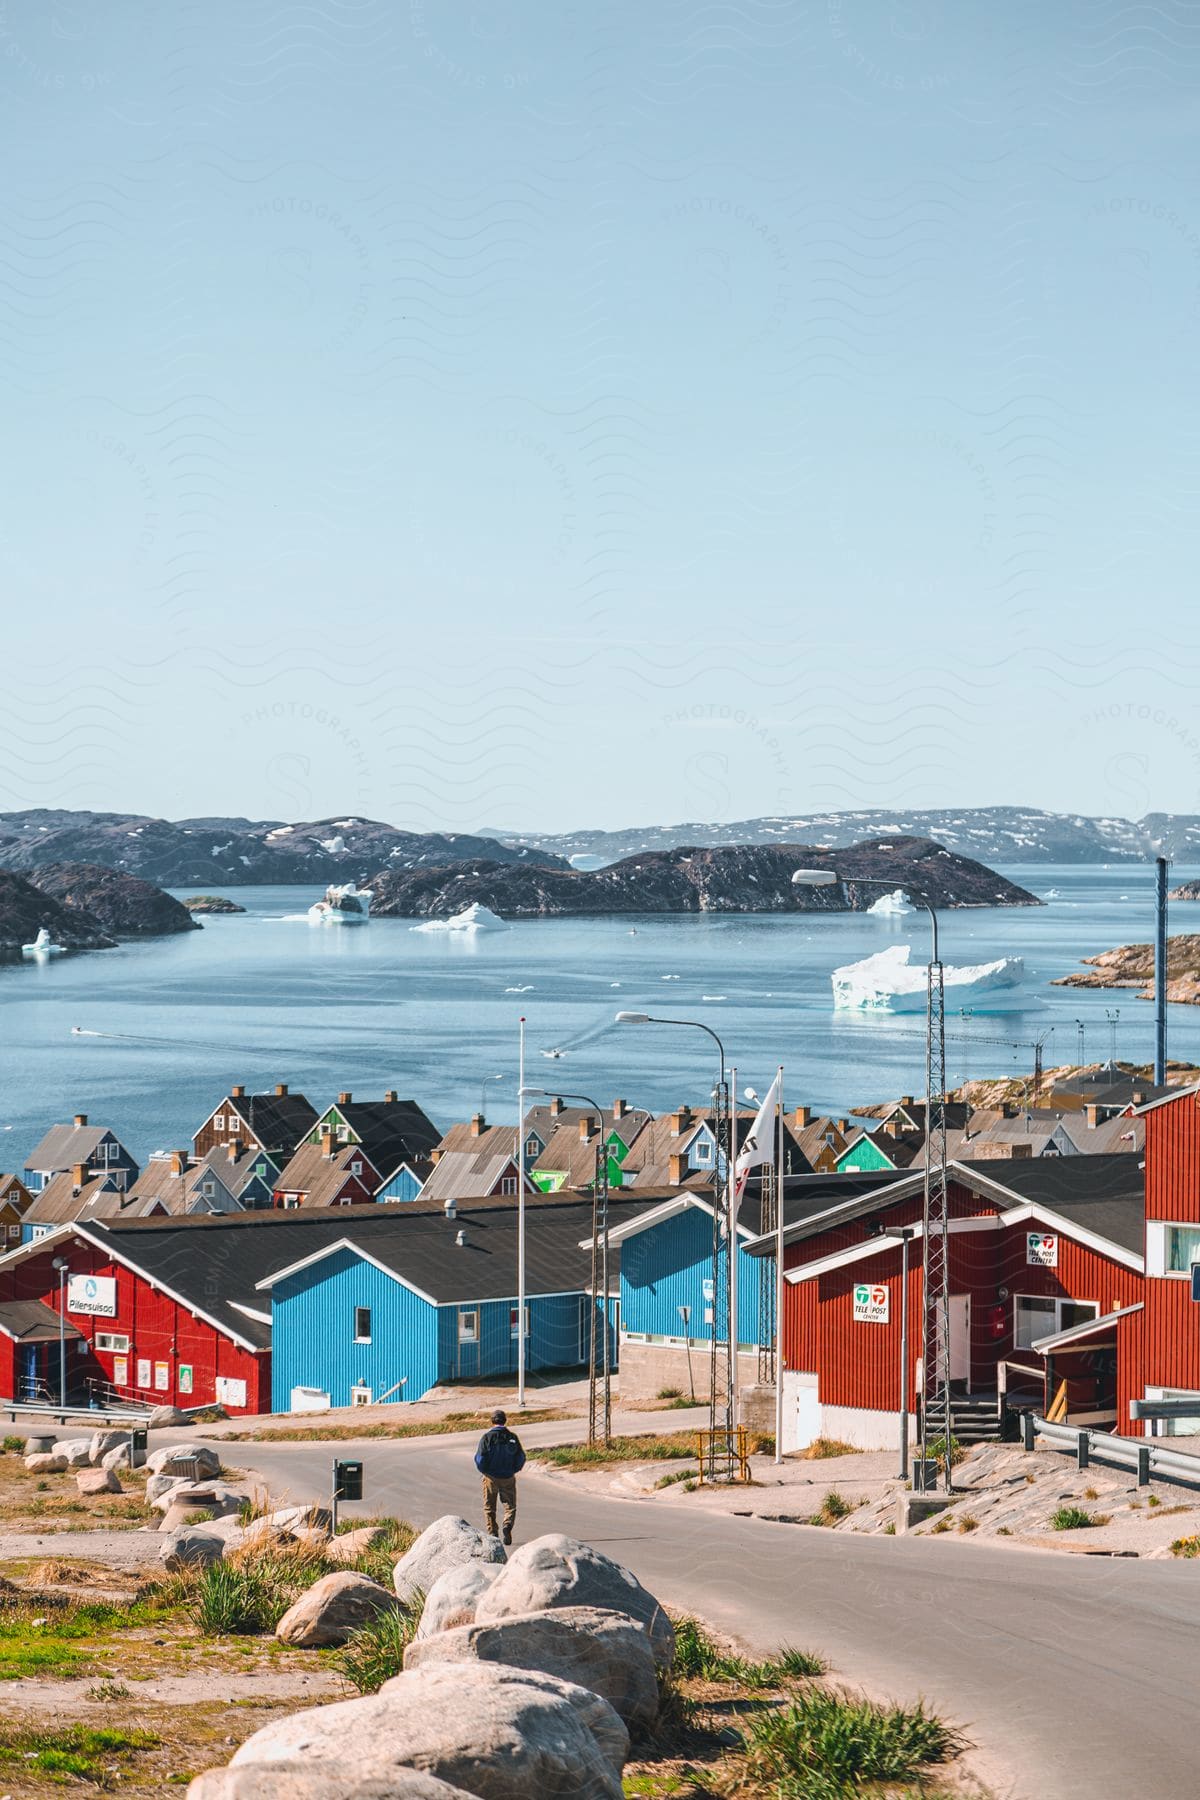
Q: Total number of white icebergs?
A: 5